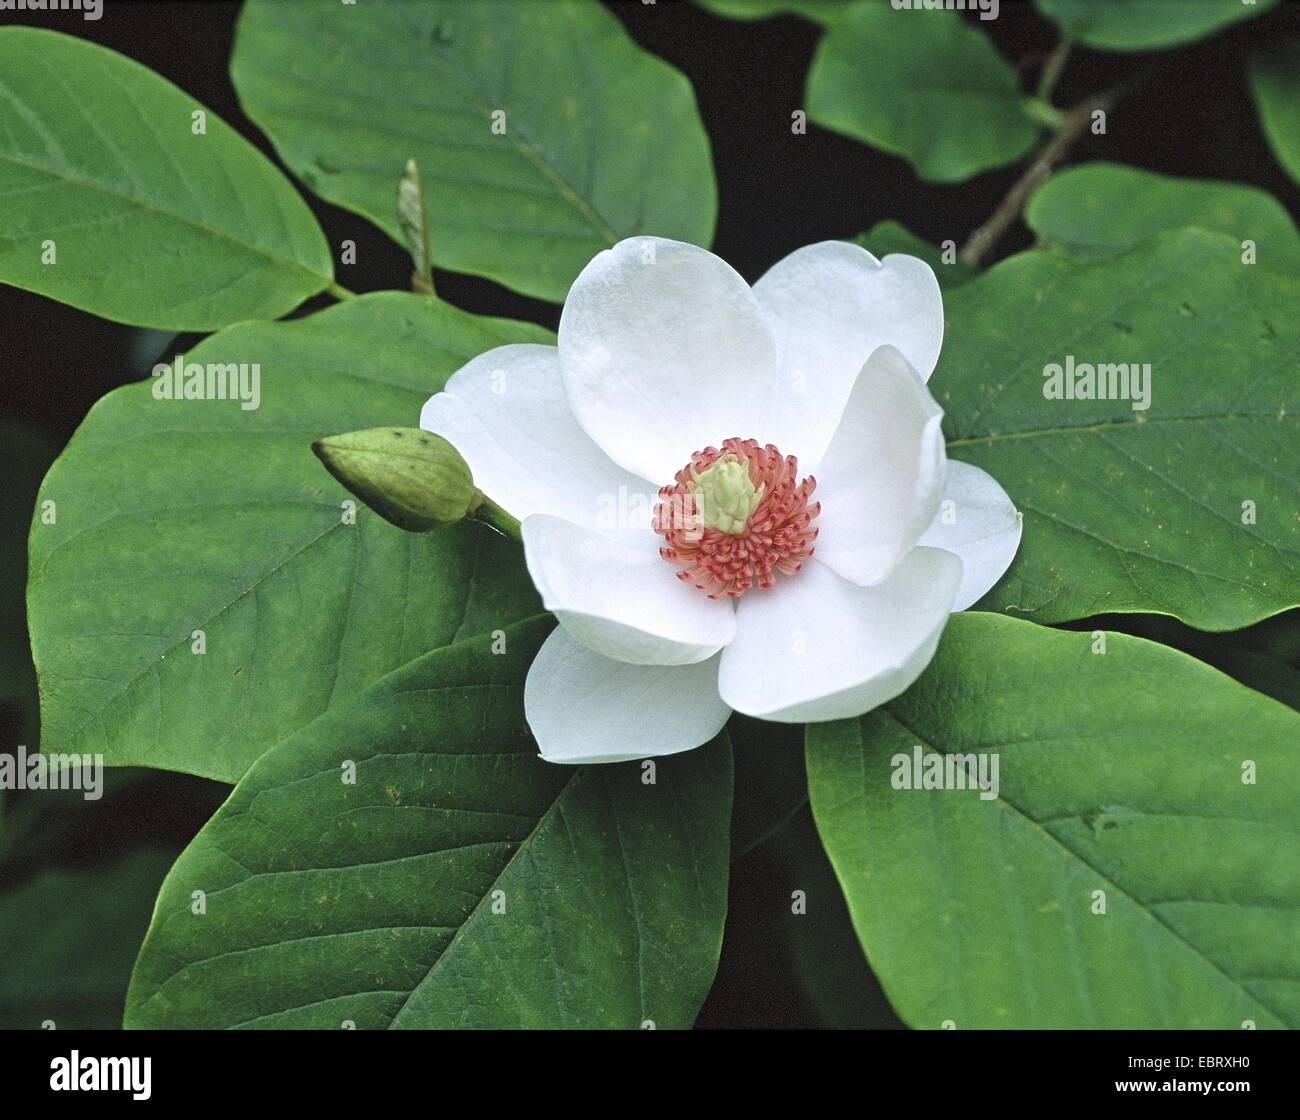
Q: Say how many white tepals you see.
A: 8